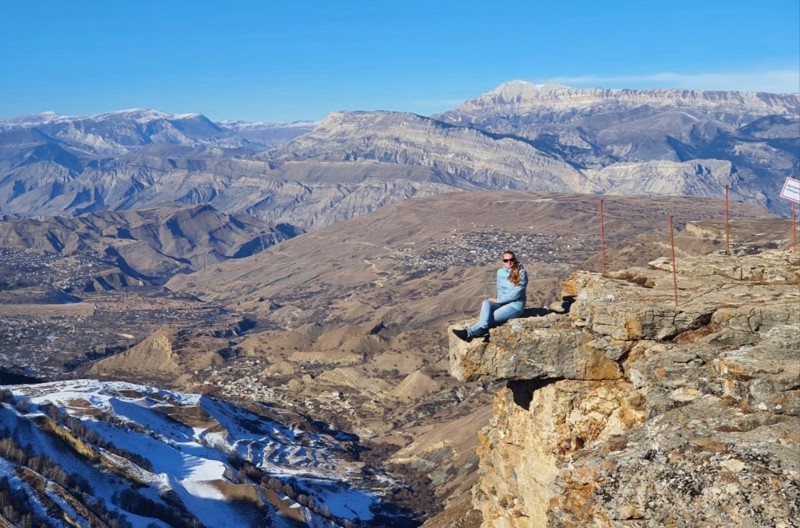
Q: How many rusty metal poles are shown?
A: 4